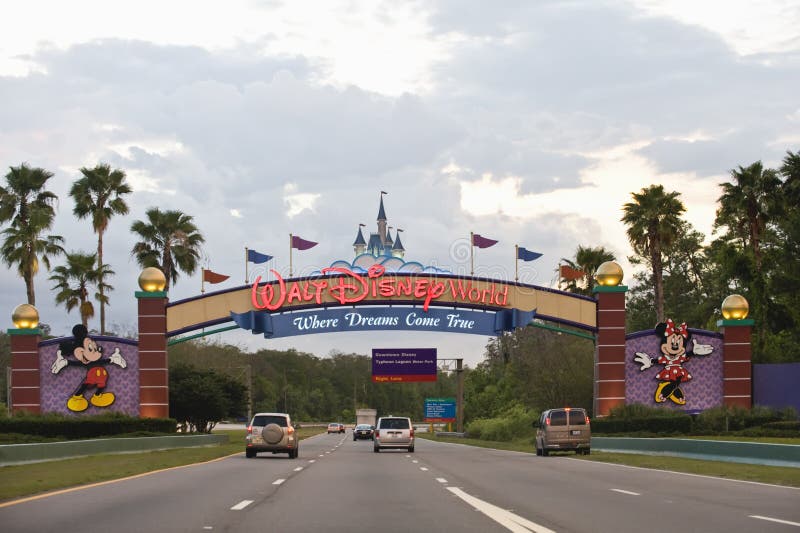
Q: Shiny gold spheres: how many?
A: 4